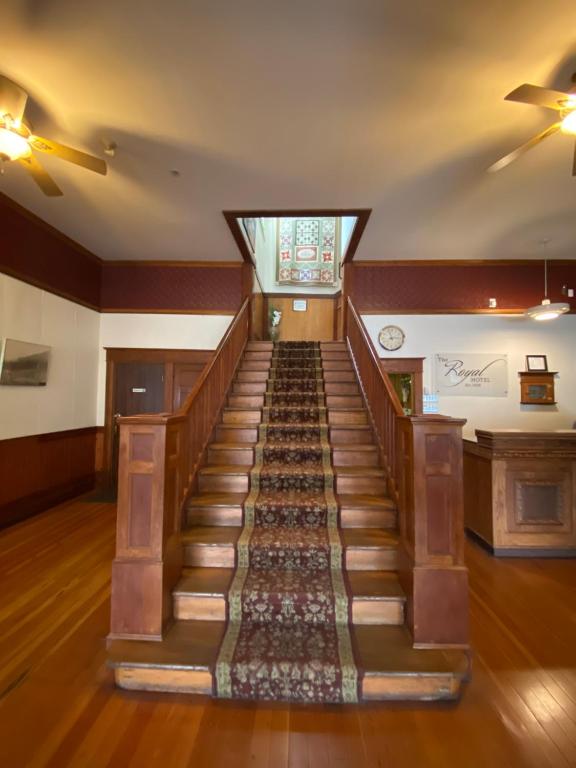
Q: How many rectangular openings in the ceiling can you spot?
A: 1